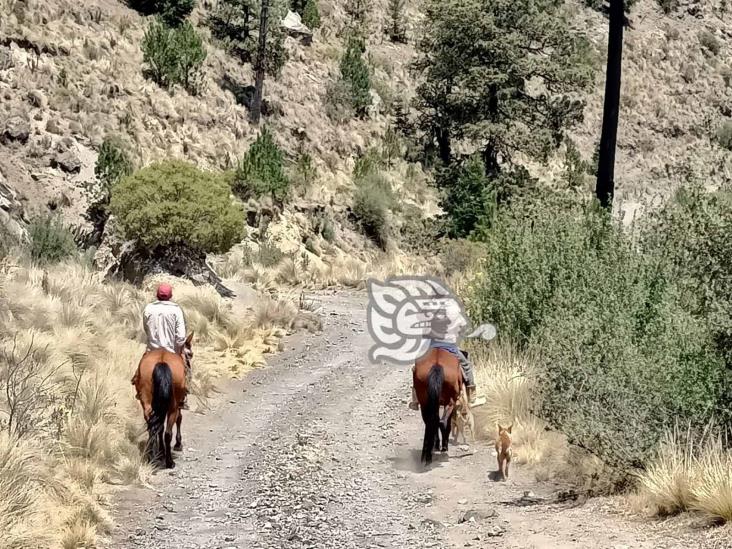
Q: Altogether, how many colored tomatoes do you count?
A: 0